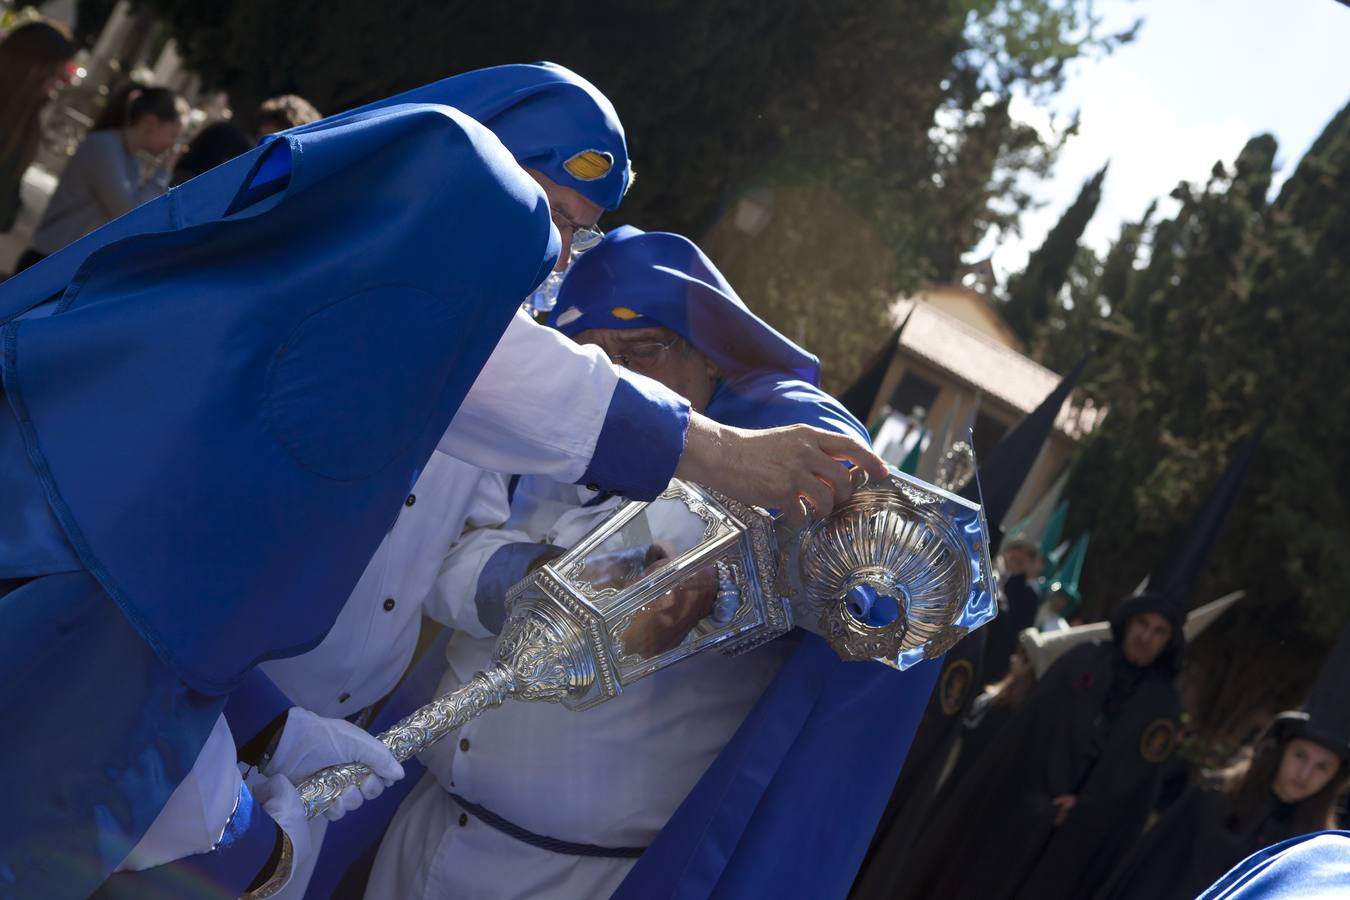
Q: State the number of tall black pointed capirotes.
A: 4